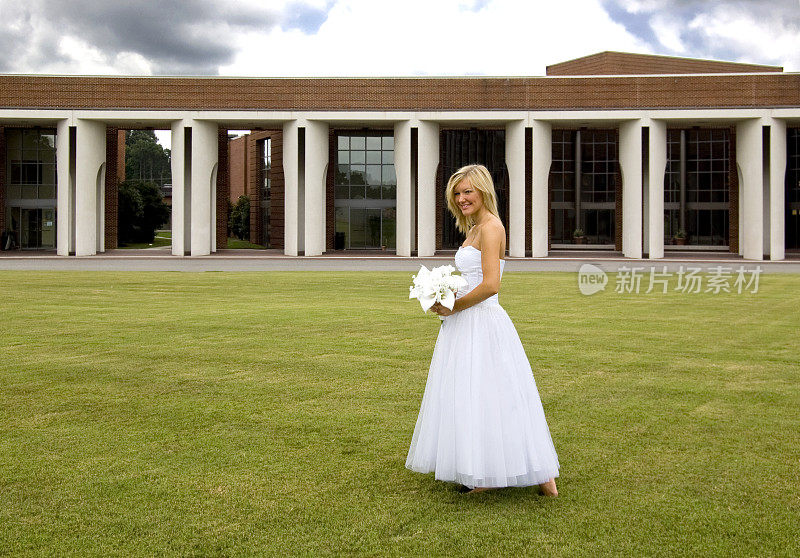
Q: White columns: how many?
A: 14